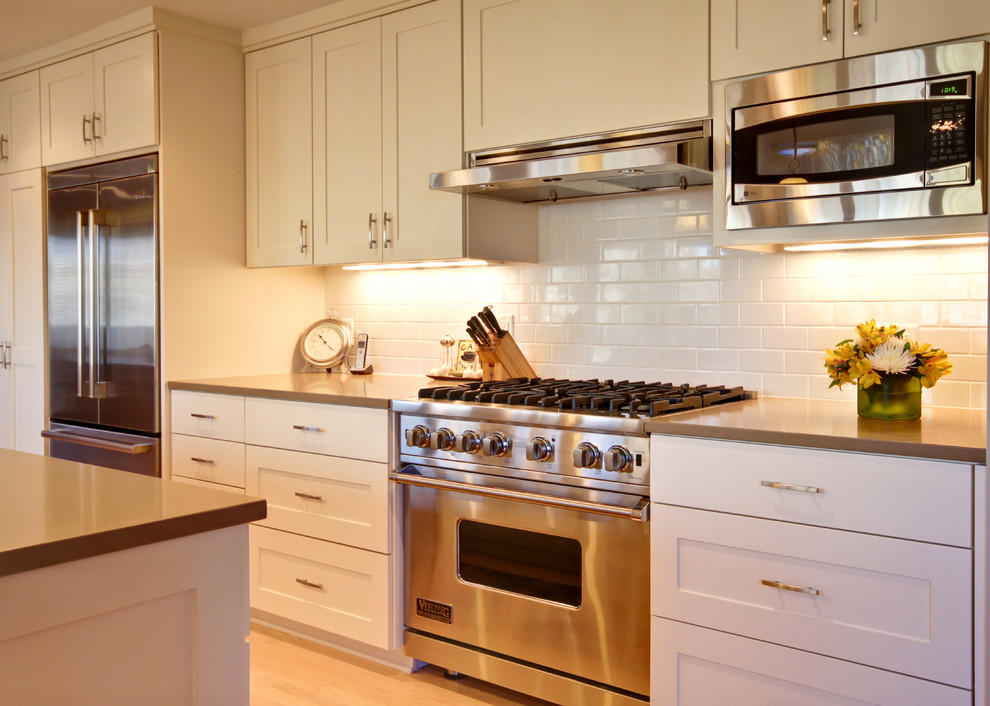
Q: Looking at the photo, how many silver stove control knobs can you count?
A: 7